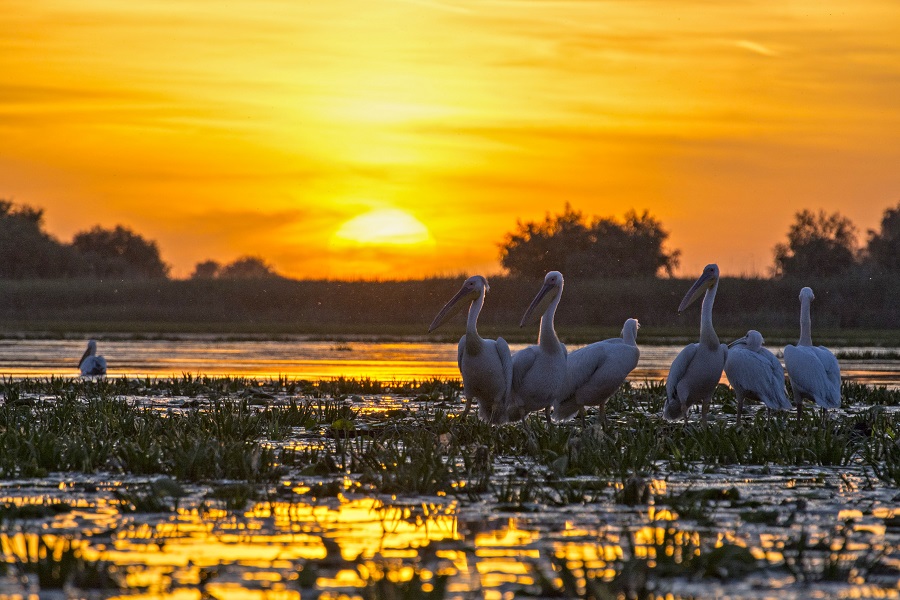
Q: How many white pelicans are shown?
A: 7